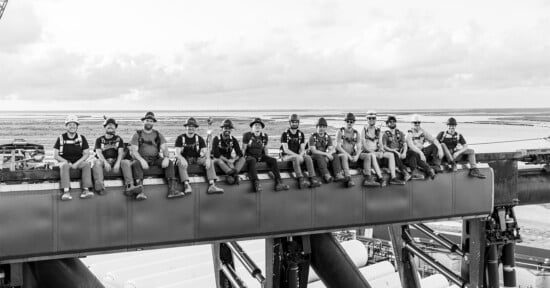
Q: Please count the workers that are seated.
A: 13